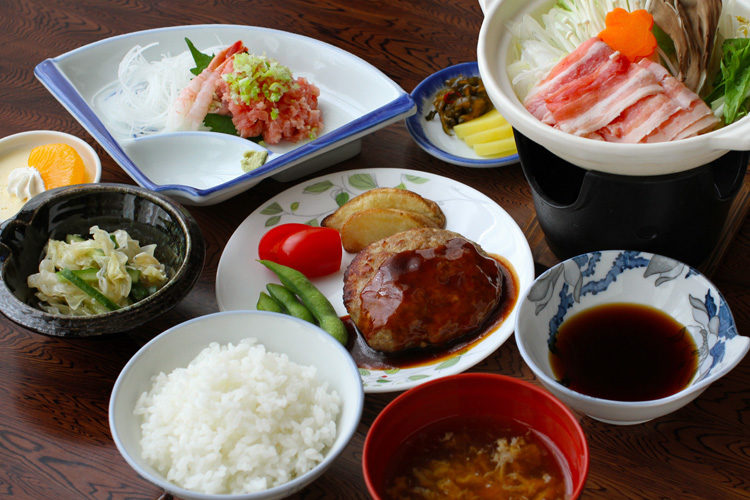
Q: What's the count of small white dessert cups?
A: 1